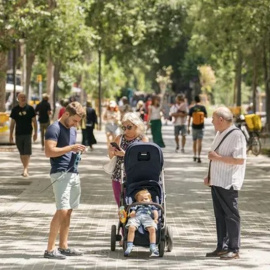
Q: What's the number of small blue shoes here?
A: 2